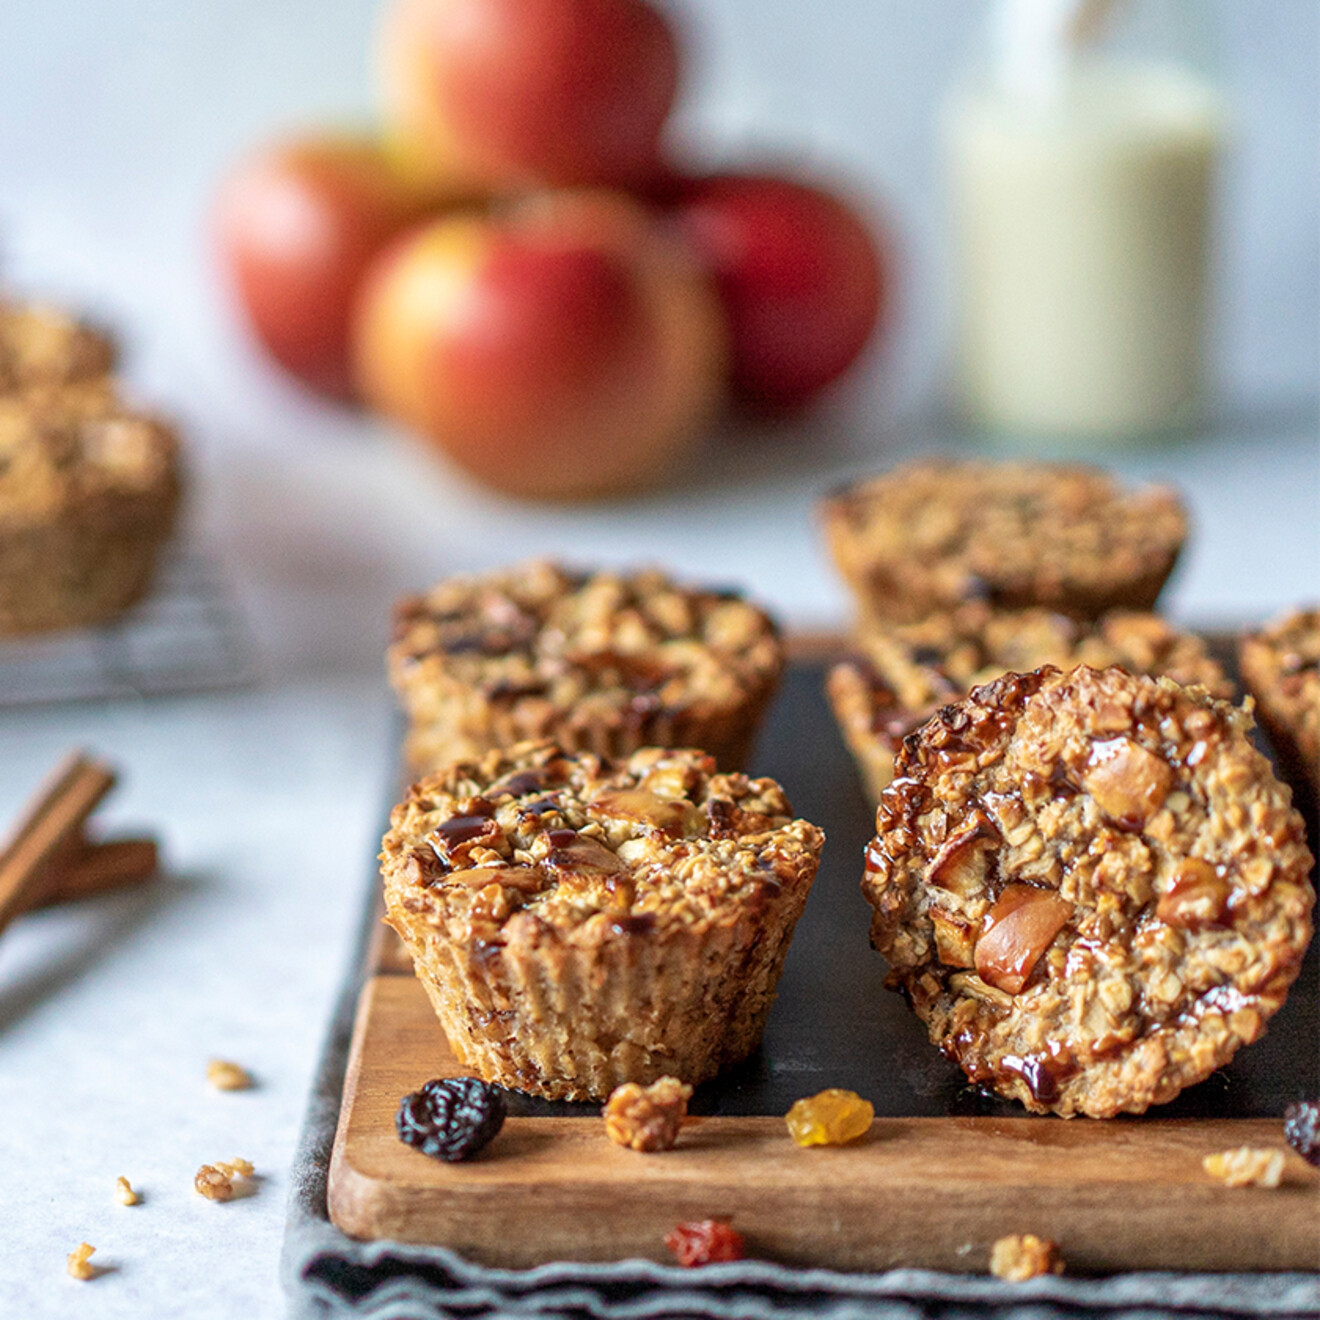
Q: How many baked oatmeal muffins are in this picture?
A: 8